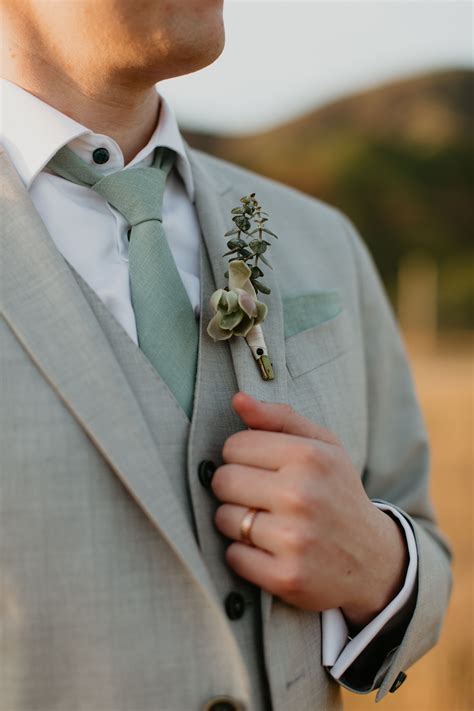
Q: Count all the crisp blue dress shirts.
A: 0